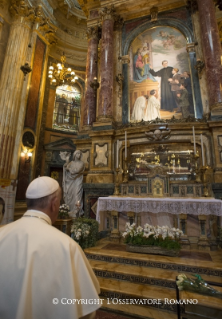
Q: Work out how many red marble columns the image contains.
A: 3